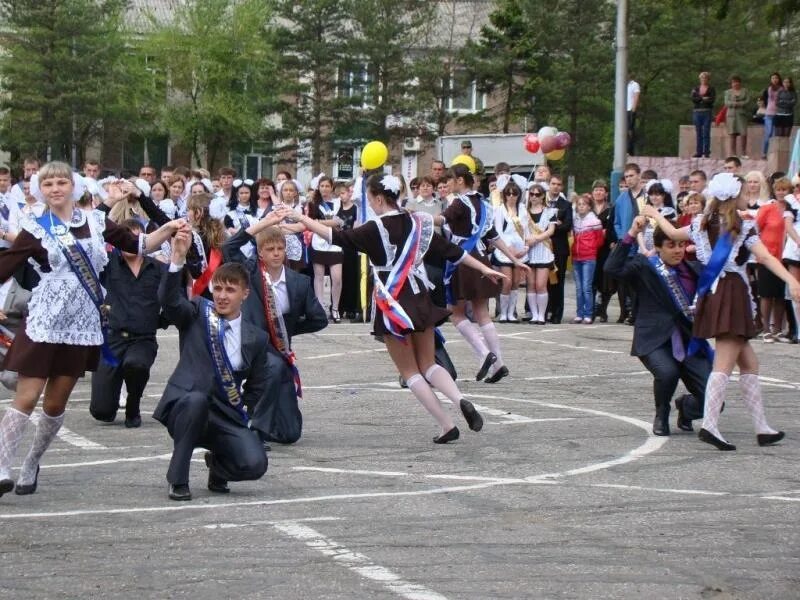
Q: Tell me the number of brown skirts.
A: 4